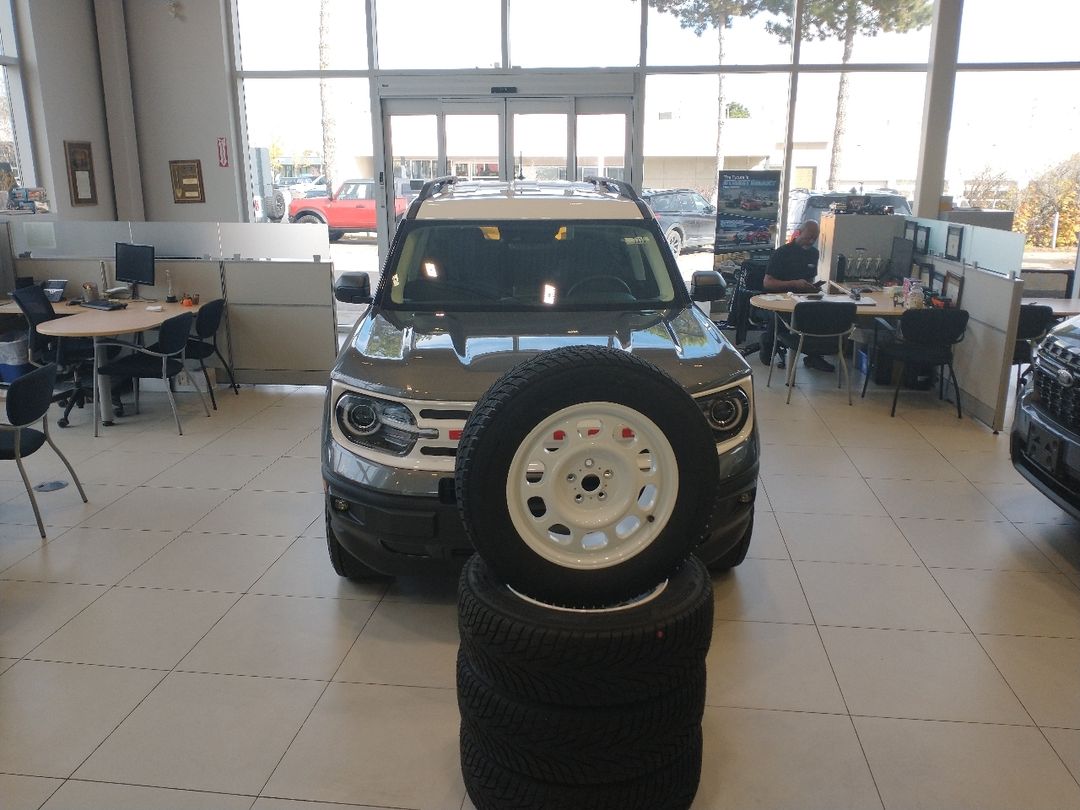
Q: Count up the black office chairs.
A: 8